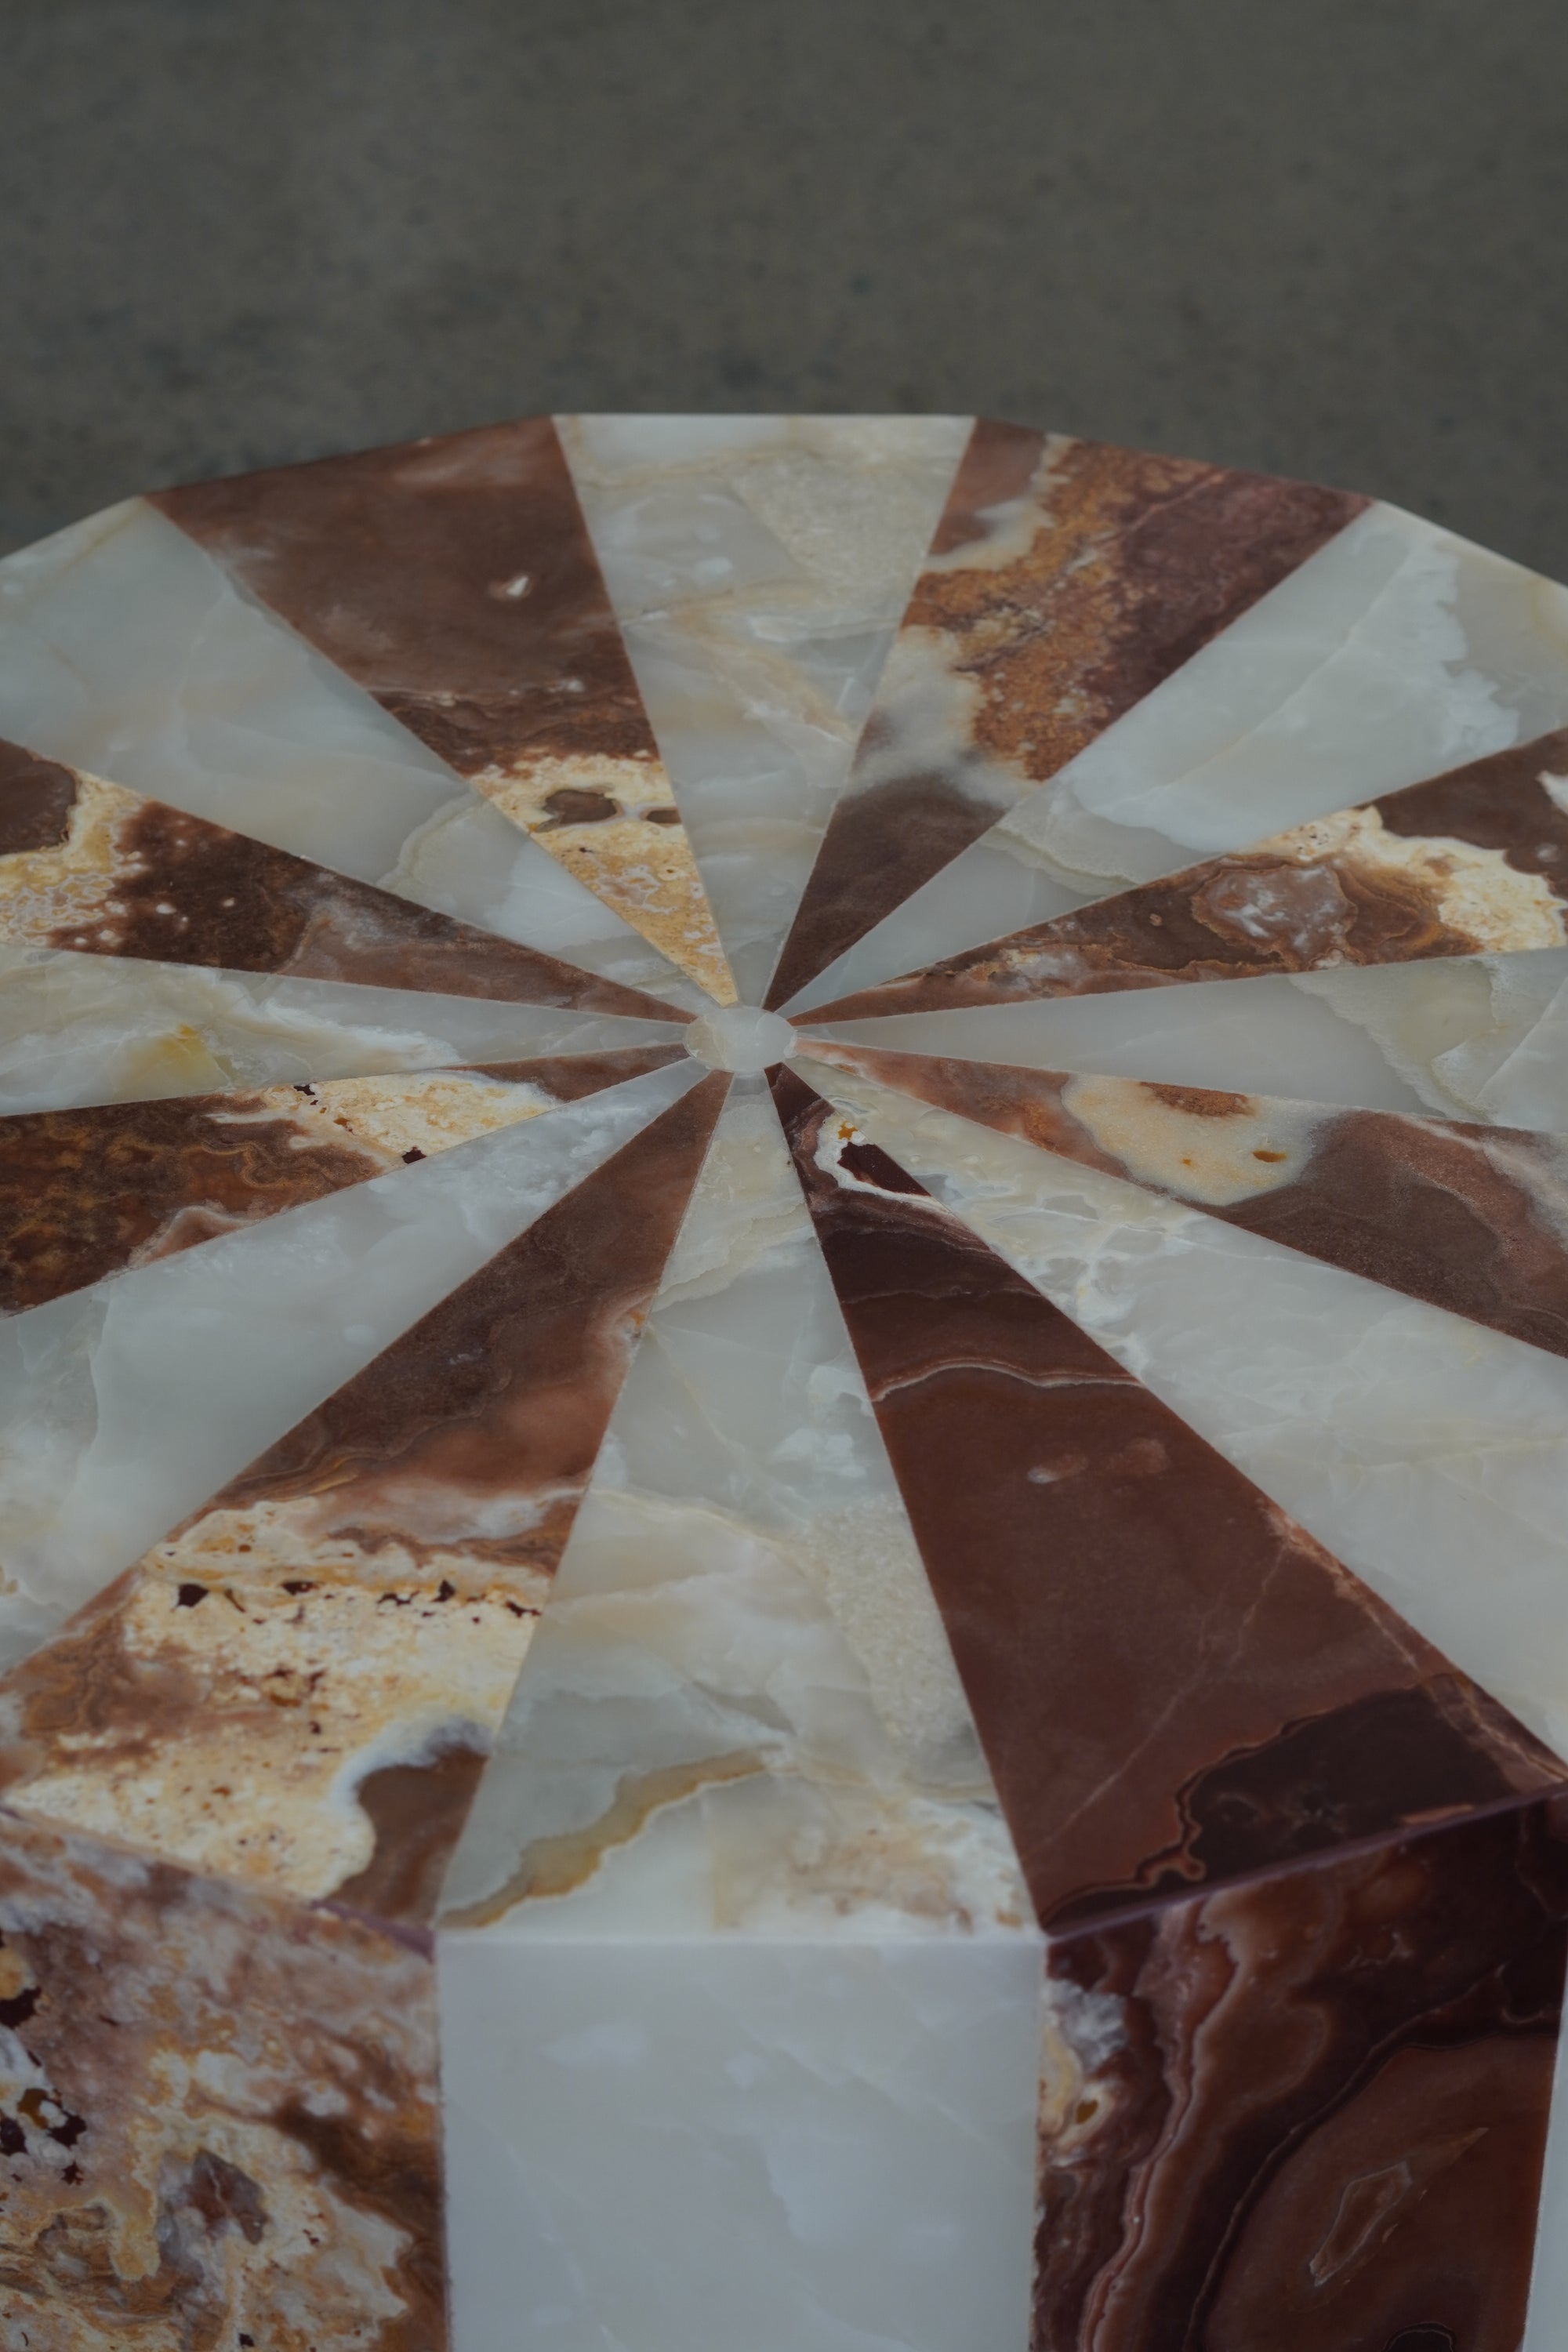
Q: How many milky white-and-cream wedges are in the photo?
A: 8